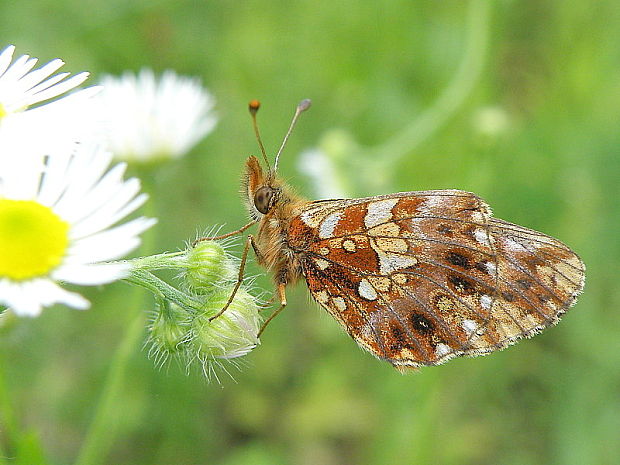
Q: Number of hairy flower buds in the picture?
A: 3